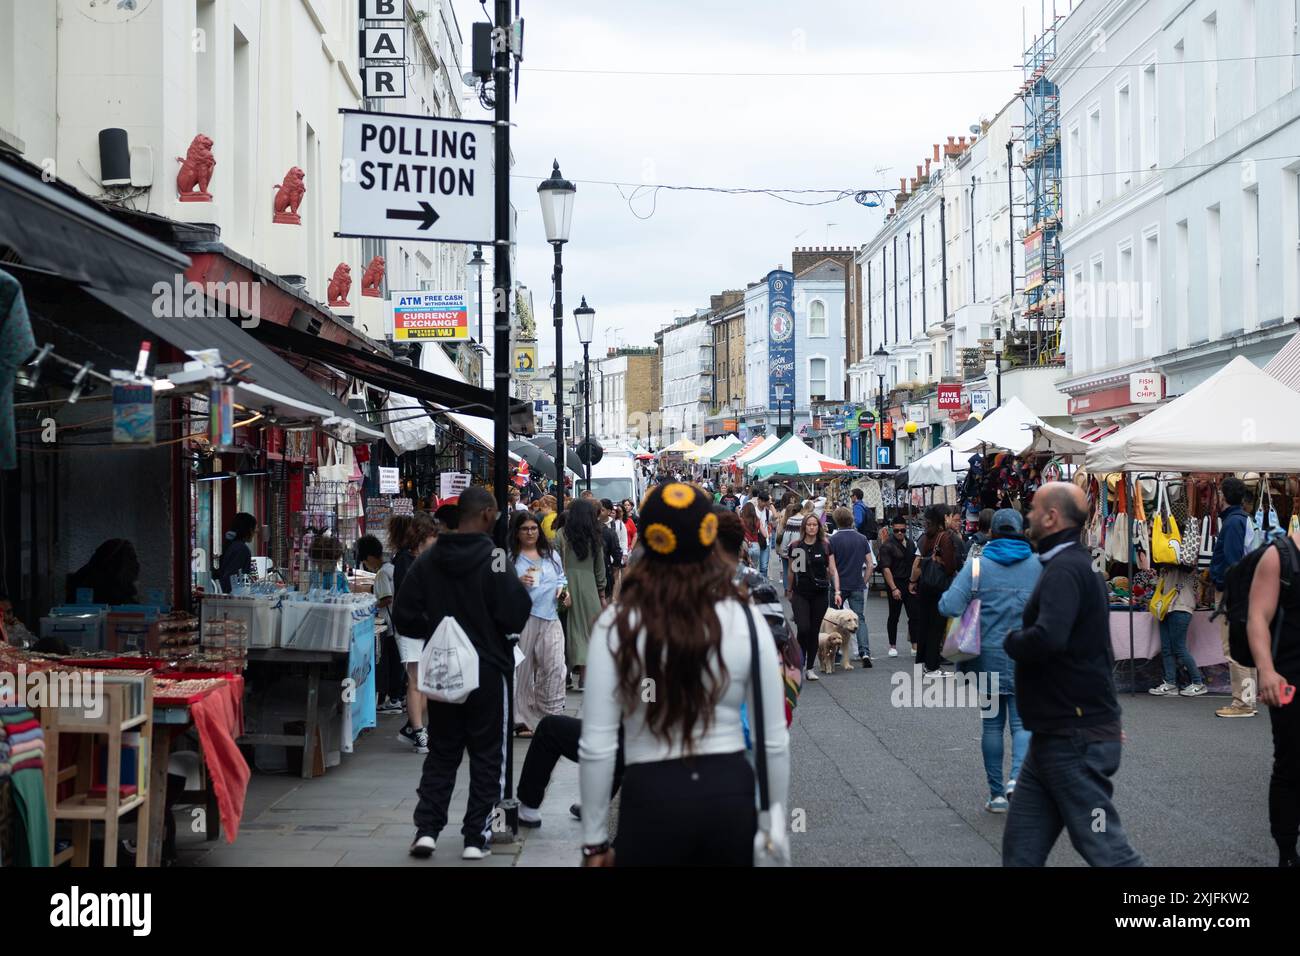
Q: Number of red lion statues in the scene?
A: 4